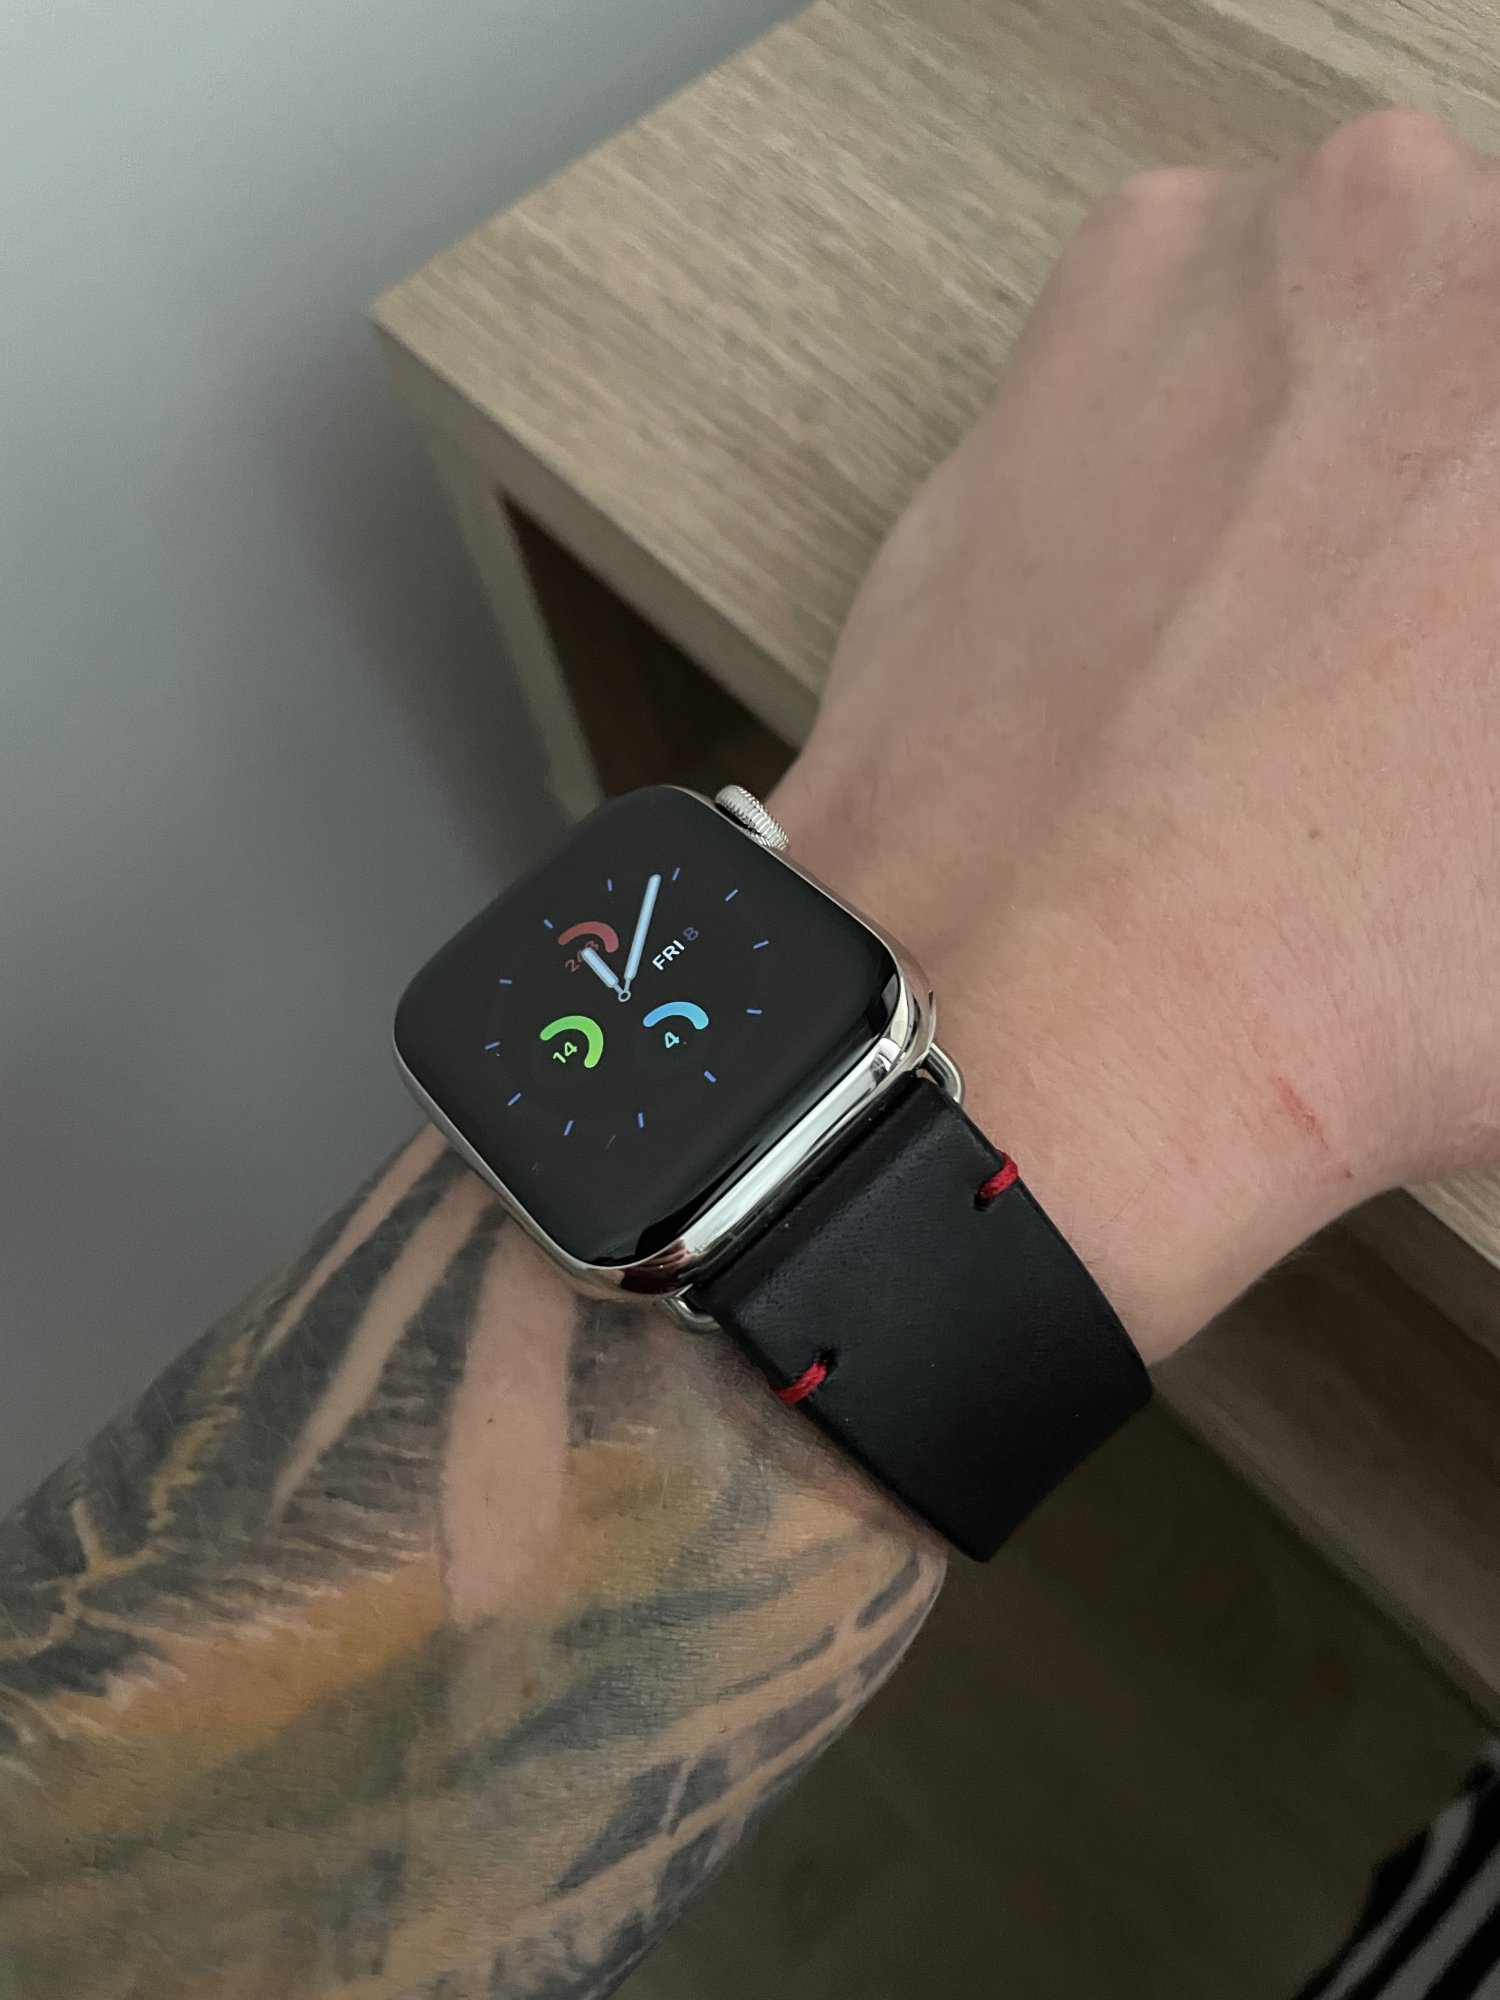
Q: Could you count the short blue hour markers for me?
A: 12